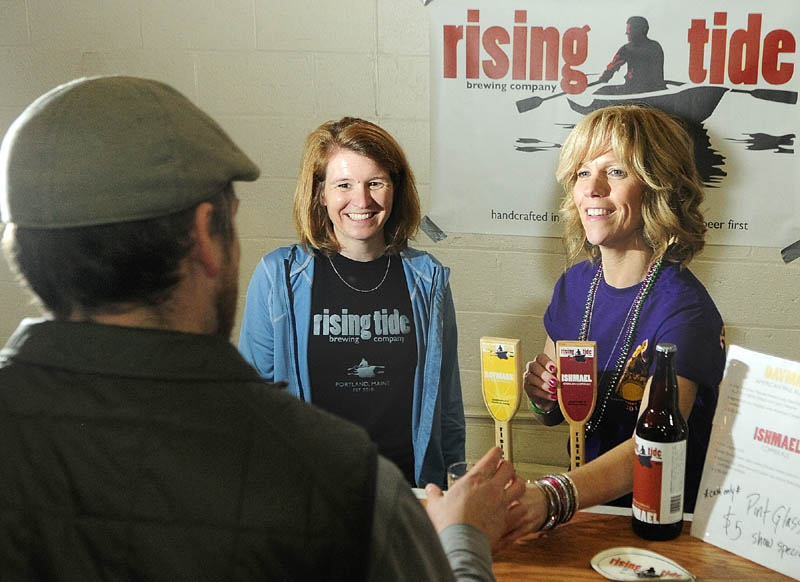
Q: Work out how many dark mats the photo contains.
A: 0